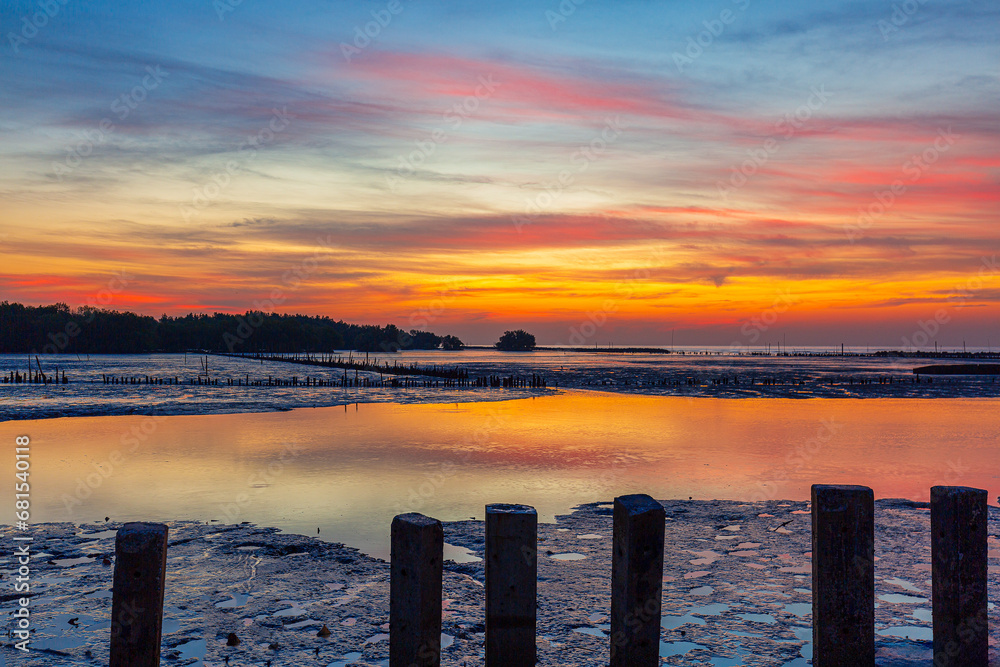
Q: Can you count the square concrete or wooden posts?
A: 6